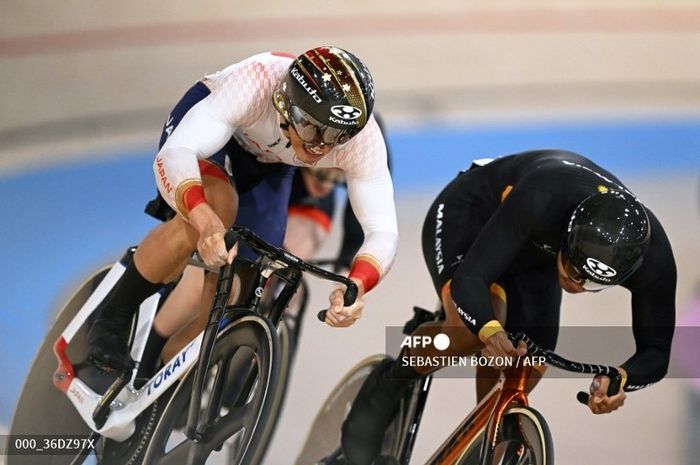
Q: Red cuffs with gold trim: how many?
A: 2